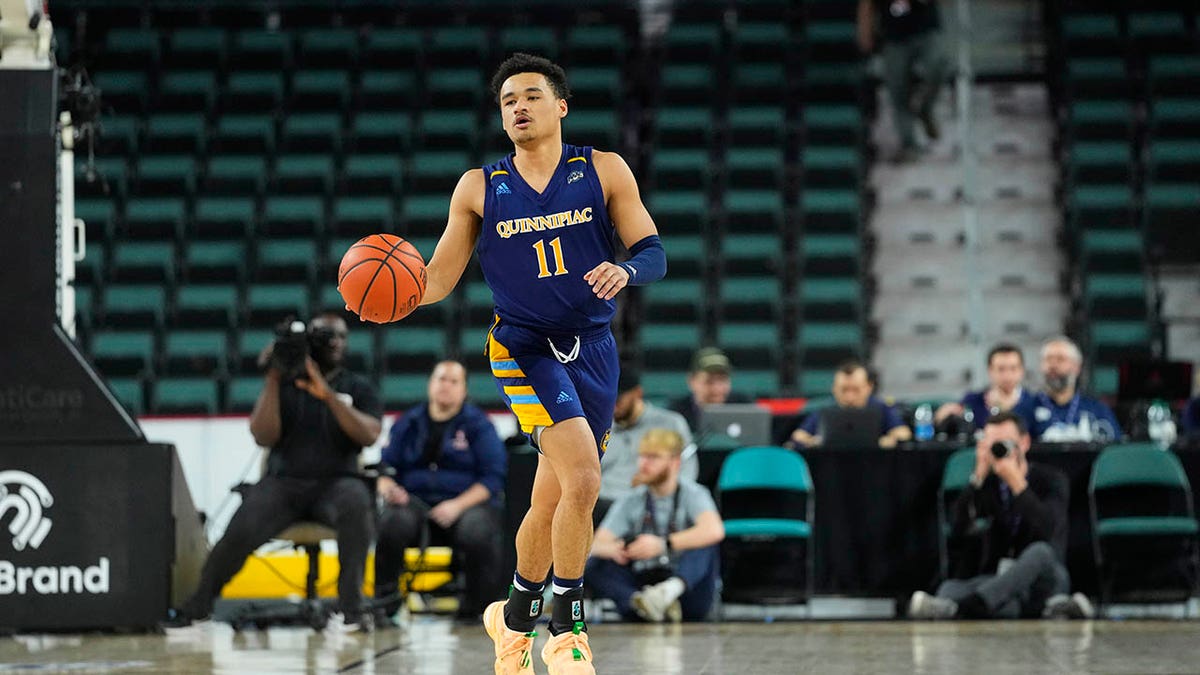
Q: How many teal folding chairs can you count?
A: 3